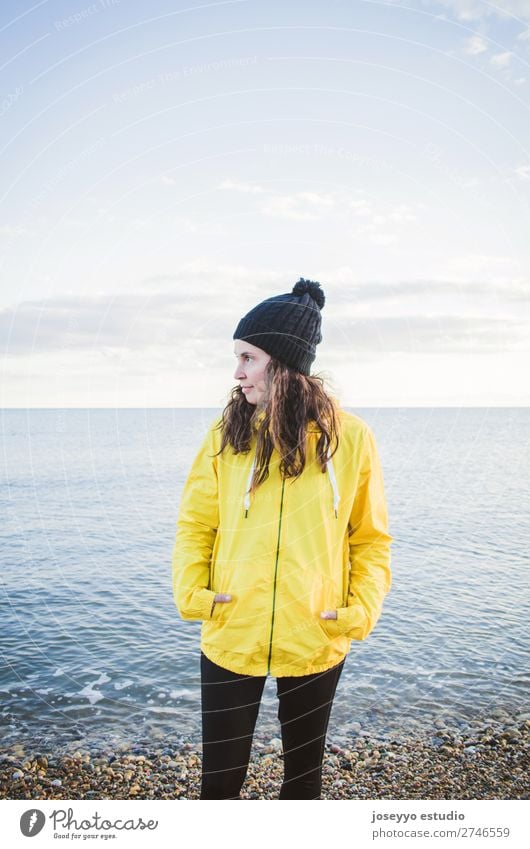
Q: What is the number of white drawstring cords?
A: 2